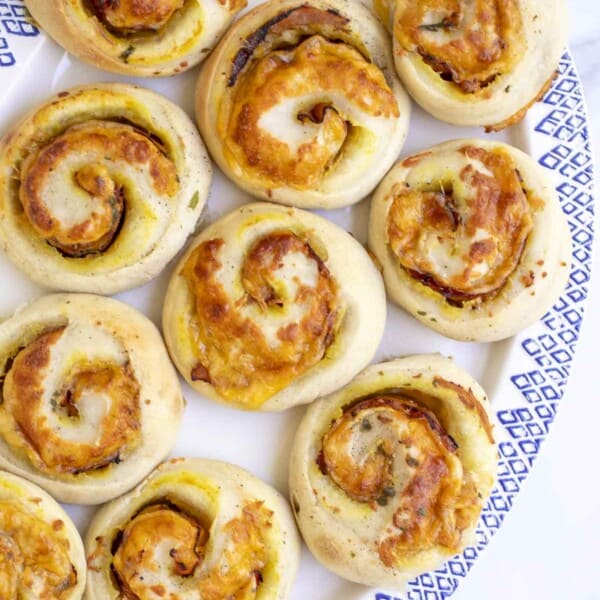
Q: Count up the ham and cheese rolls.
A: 10